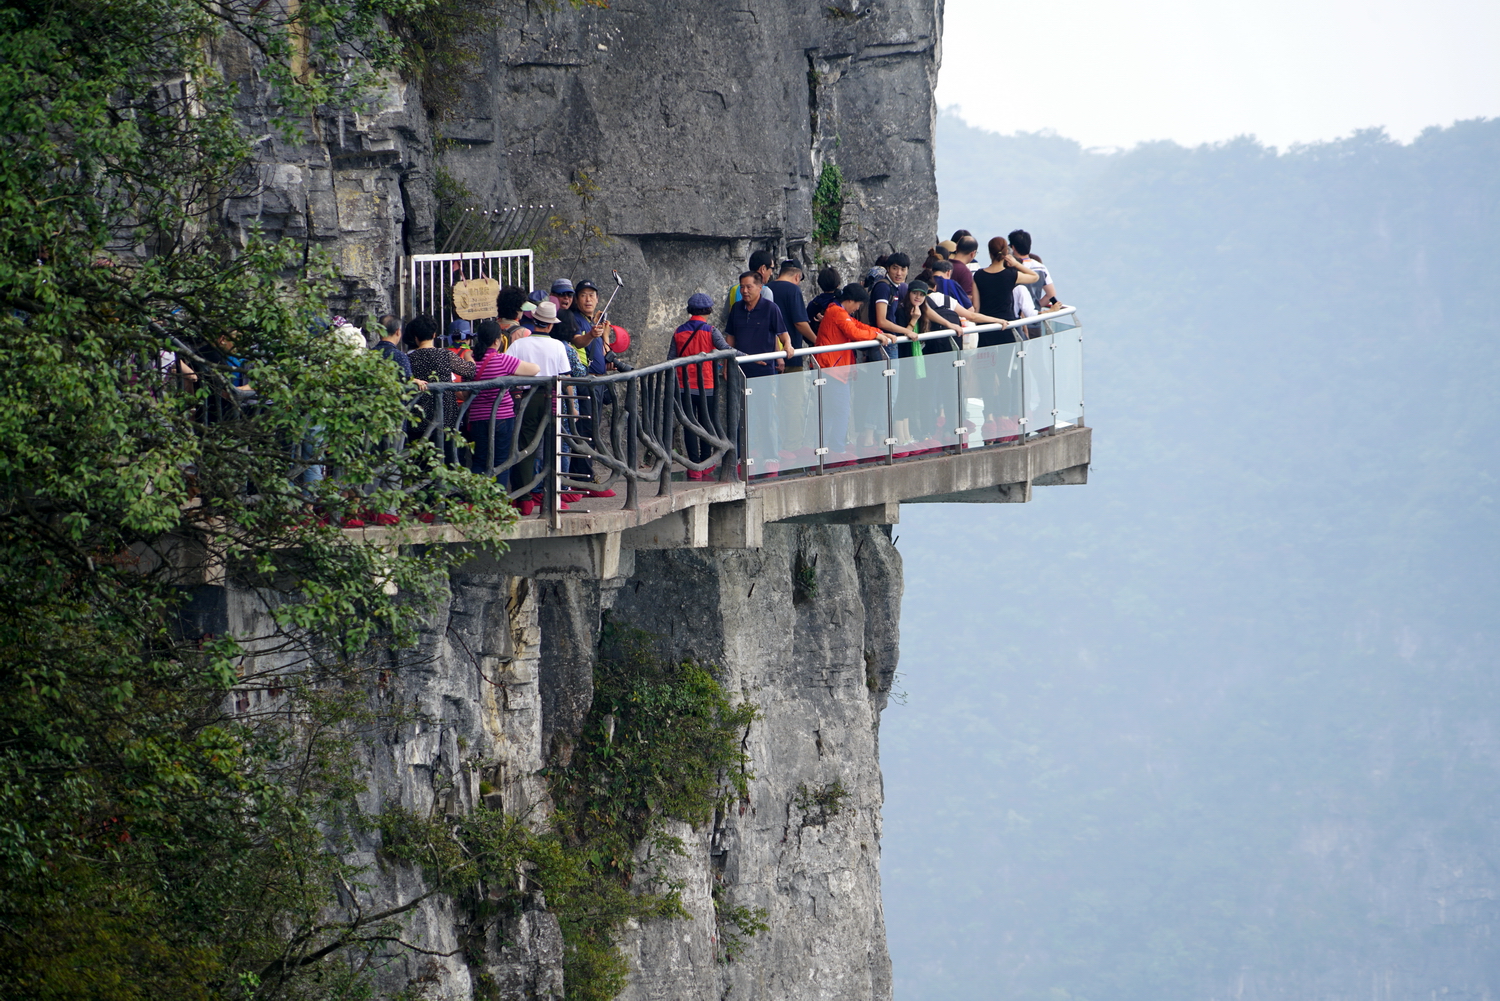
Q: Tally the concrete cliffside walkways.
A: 1